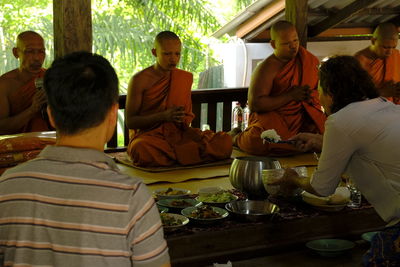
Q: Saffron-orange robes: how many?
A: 4